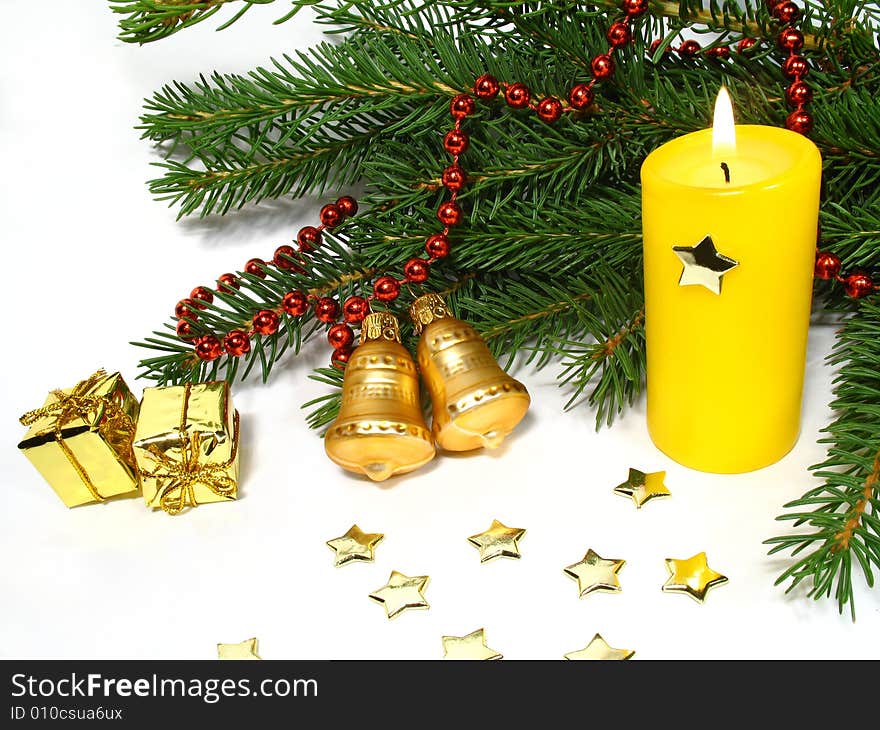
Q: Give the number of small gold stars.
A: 10